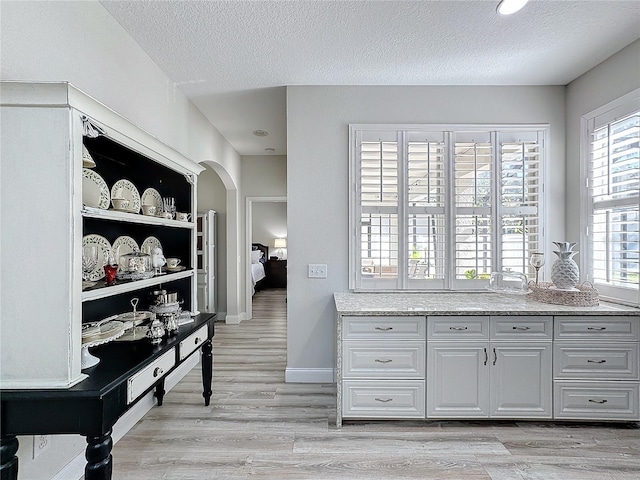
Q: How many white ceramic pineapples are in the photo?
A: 1